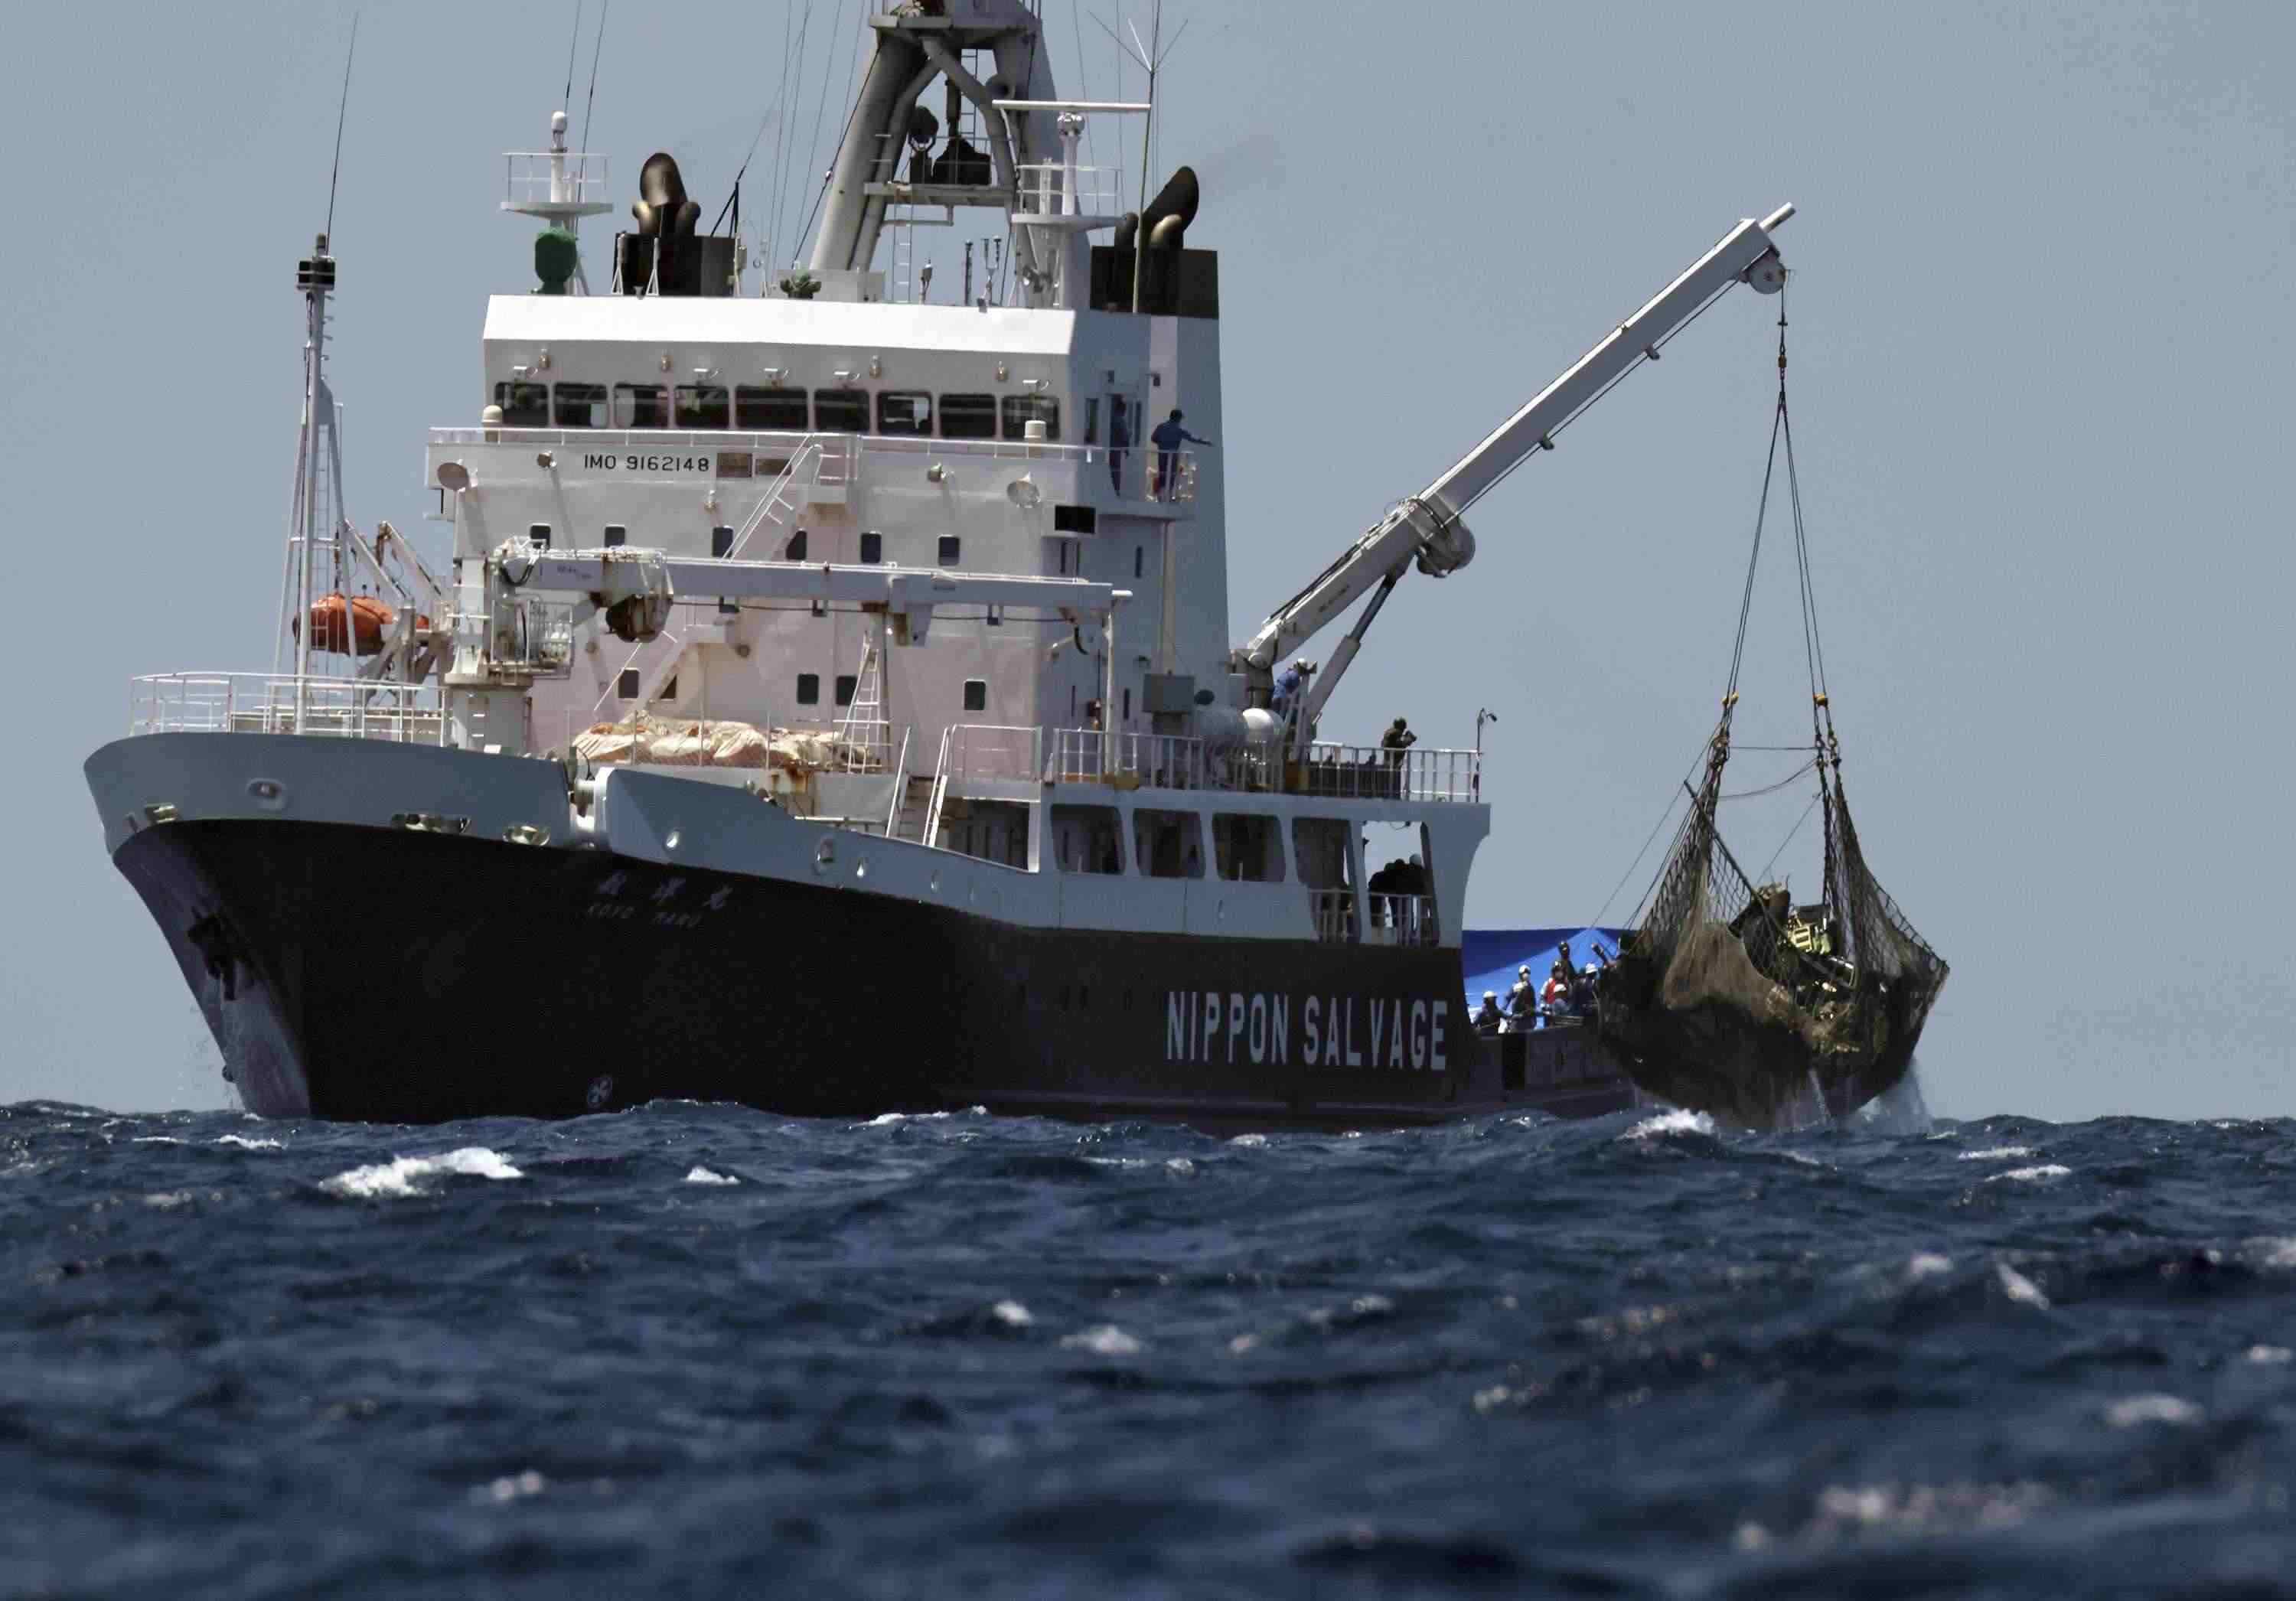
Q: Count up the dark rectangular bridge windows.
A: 9